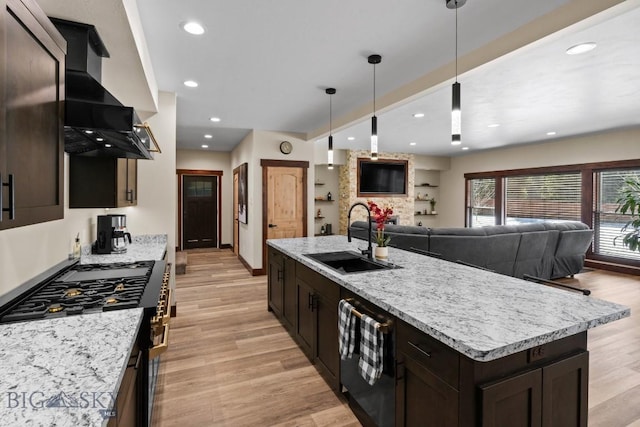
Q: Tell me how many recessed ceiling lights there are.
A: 12